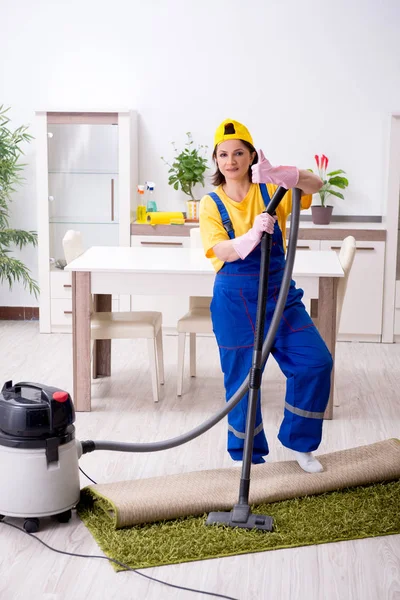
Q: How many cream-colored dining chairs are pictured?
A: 3